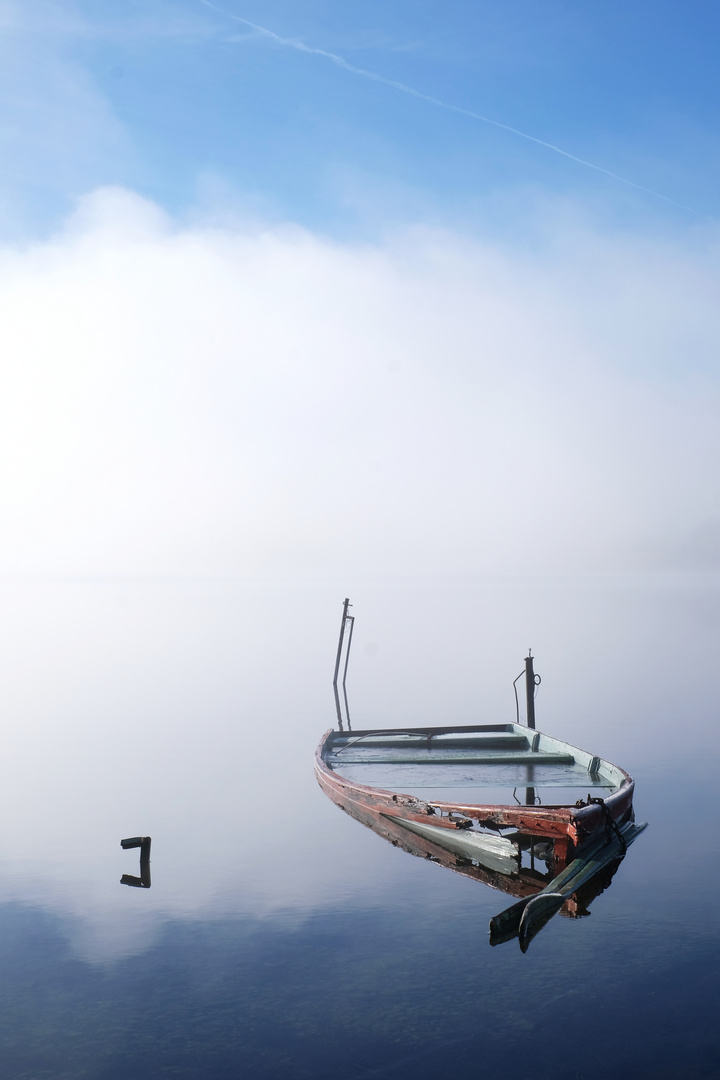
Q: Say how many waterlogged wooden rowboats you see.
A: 1